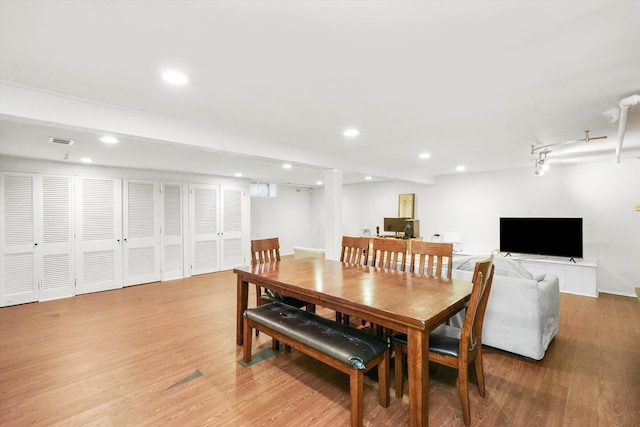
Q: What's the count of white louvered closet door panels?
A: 7